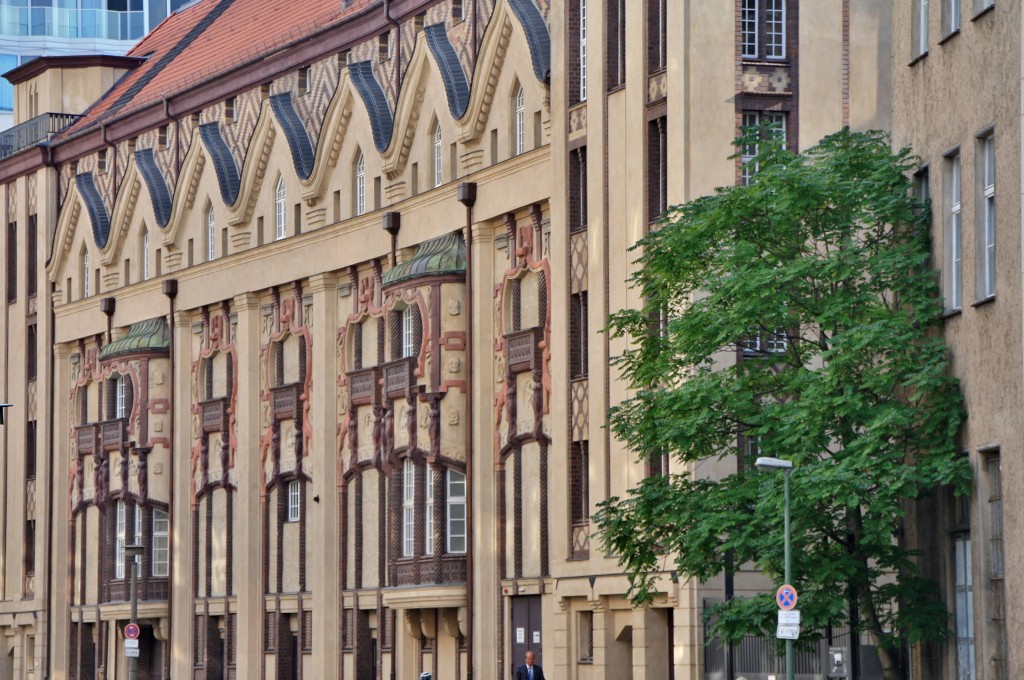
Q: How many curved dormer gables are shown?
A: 7